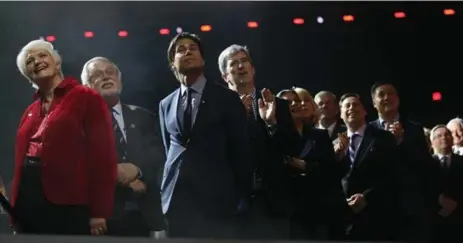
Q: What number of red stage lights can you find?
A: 11